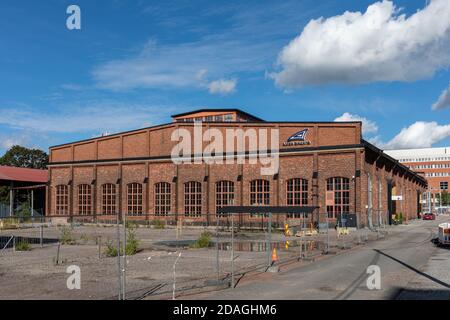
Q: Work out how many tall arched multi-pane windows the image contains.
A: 10